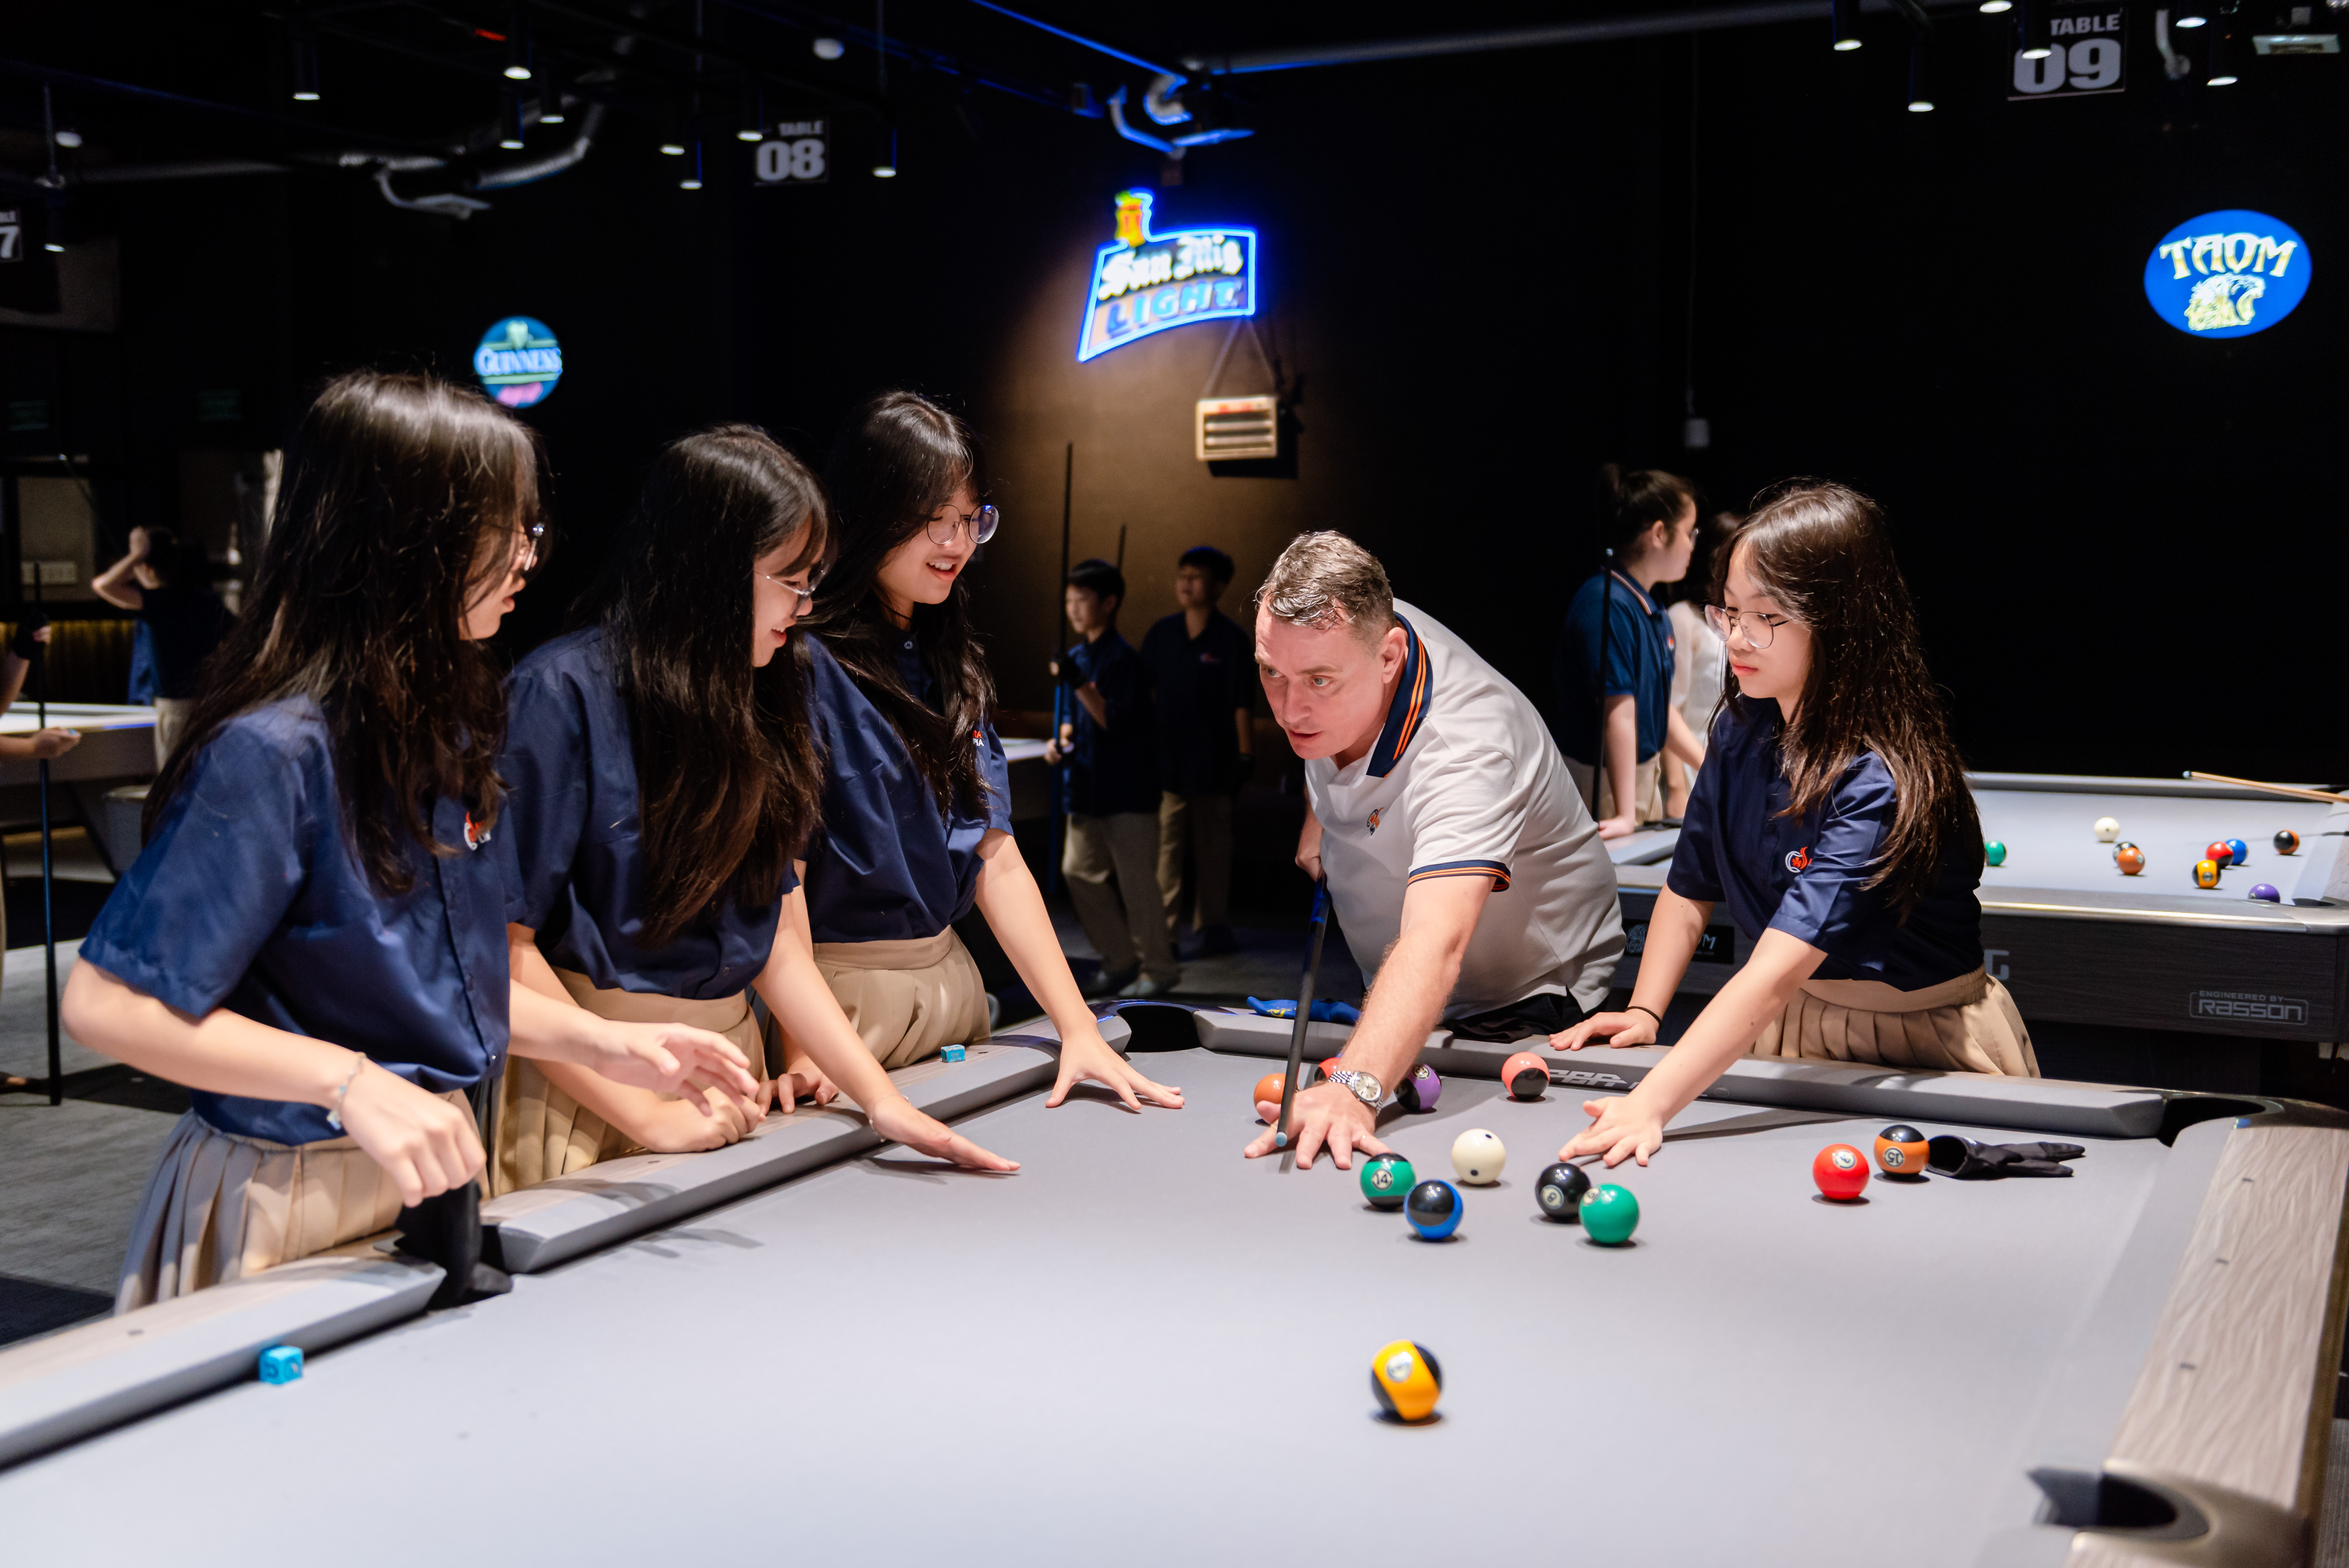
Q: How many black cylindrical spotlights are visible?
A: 15